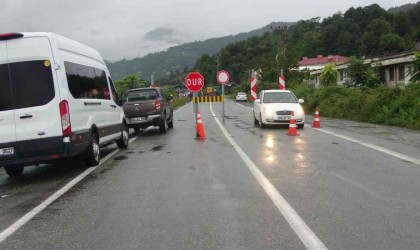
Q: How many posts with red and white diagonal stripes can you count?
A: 2